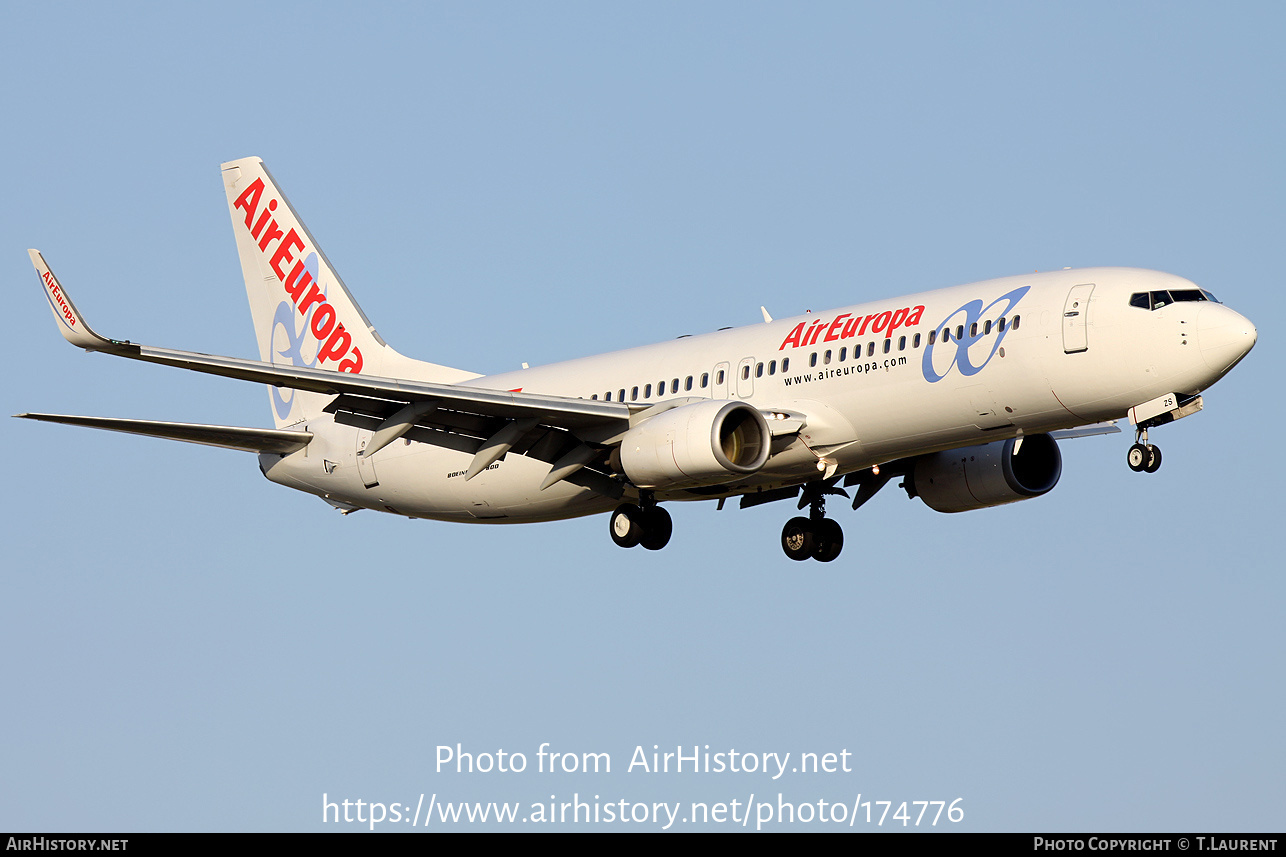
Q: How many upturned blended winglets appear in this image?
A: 1